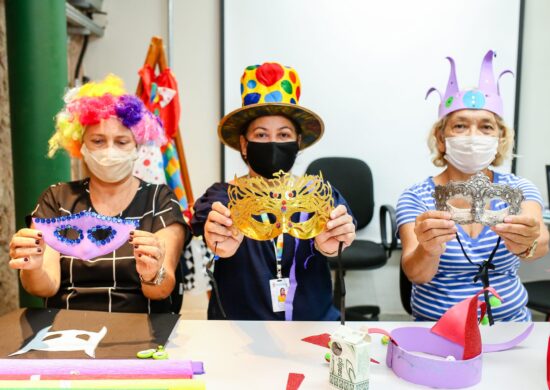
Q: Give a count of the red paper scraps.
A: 3